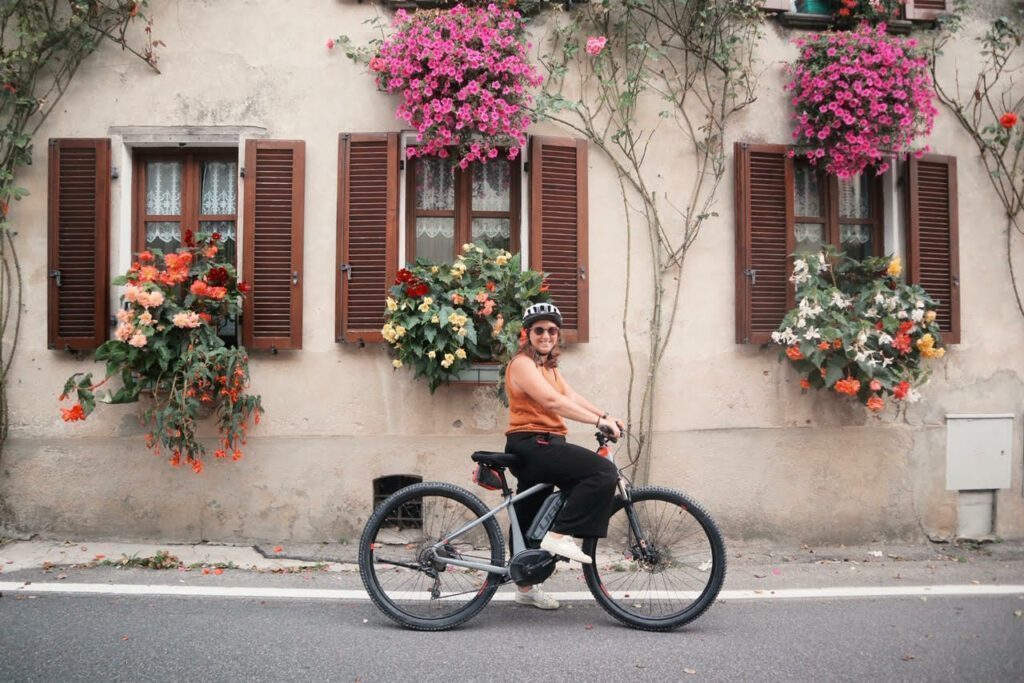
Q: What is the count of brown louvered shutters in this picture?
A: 6